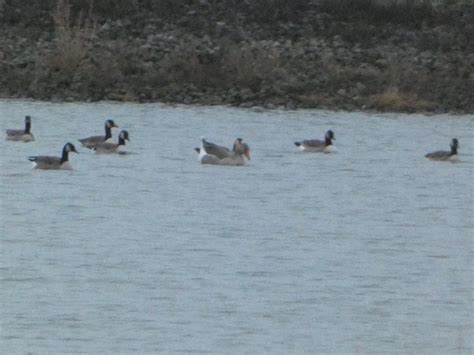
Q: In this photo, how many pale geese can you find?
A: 1